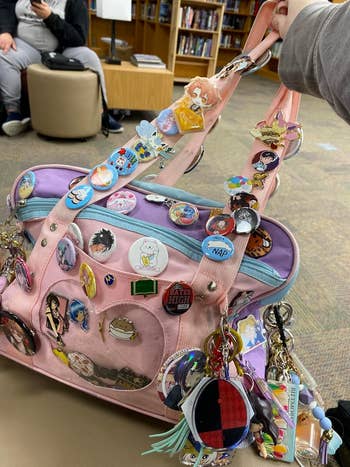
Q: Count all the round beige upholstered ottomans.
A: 1